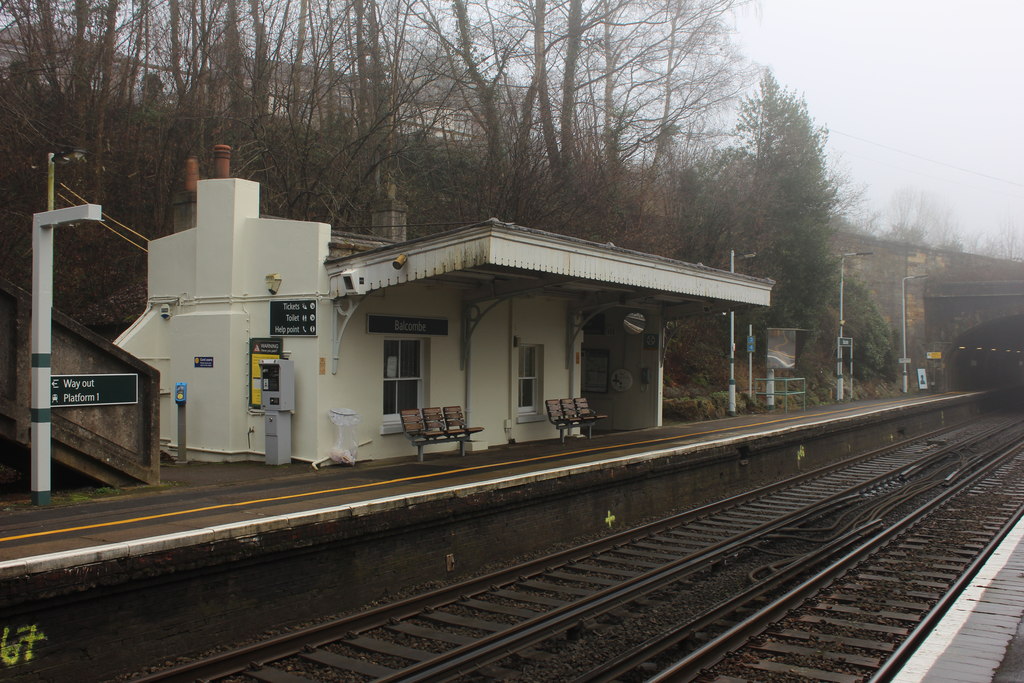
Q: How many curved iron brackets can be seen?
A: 4